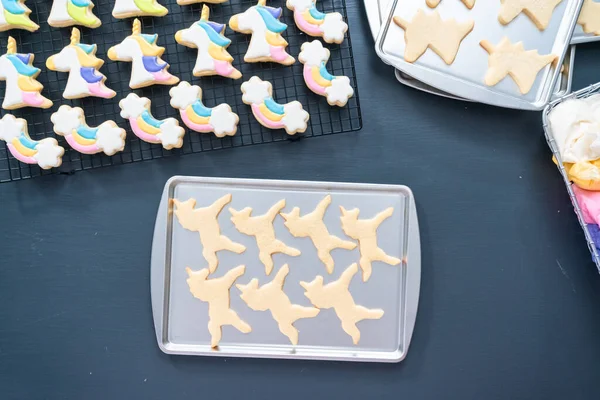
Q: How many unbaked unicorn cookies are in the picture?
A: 7